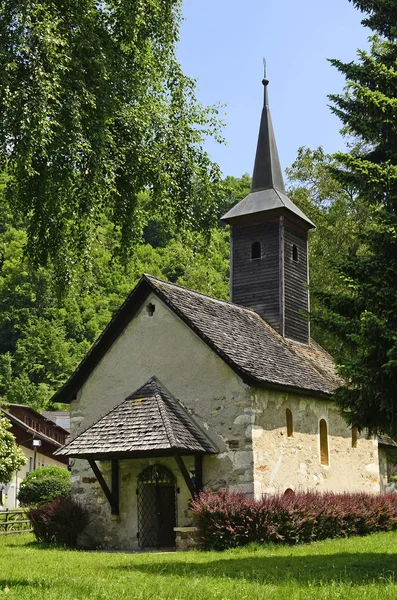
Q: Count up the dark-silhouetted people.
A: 0